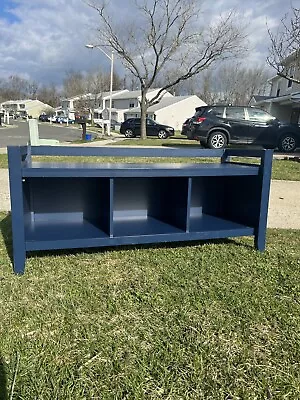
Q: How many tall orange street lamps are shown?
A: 0